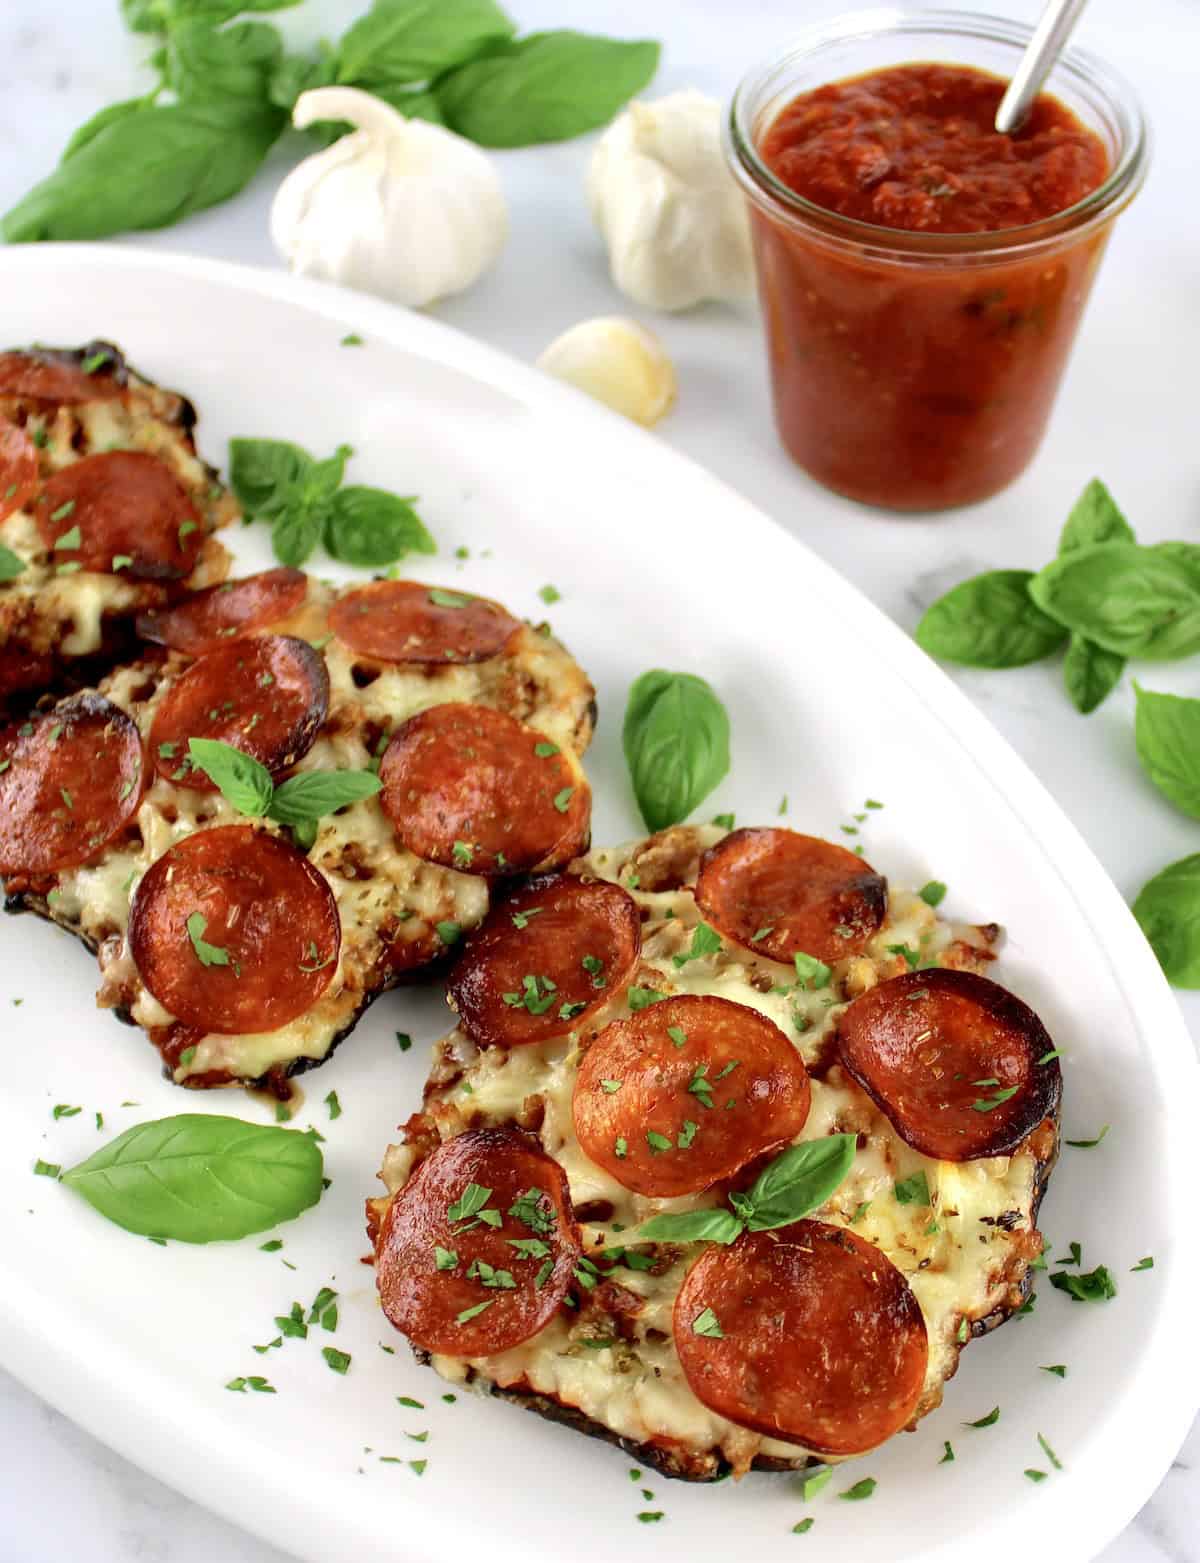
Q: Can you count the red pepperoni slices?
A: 15